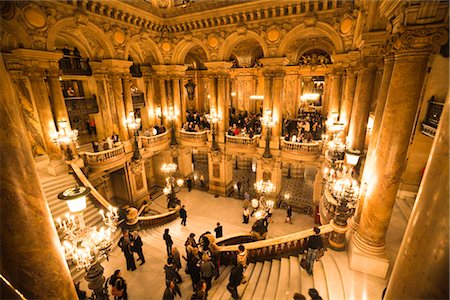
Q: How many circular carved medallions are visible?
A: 6